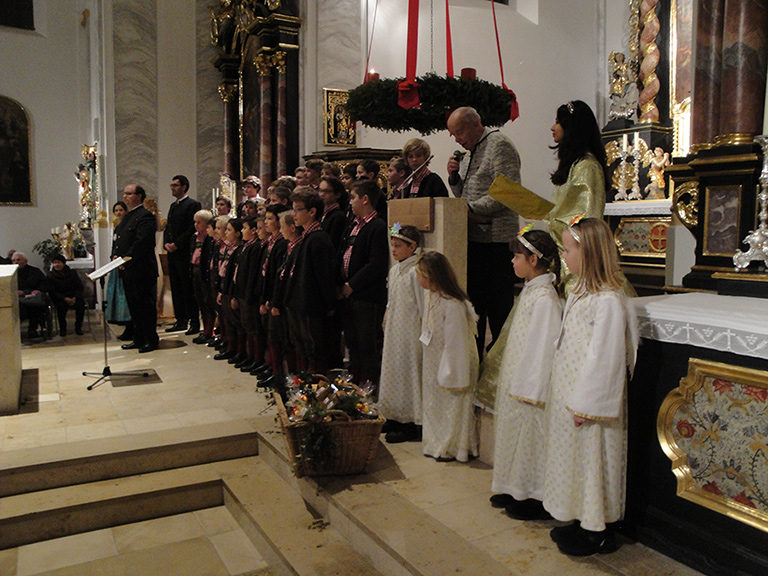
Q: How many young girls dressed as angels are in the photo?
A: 4